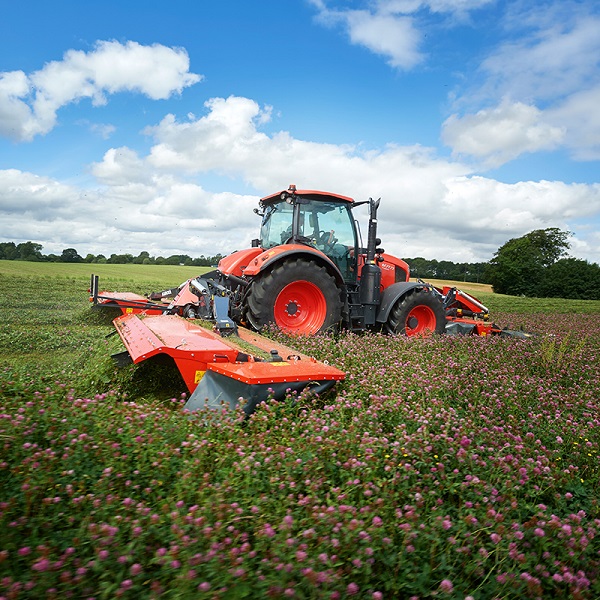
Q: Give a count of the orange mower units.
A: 3